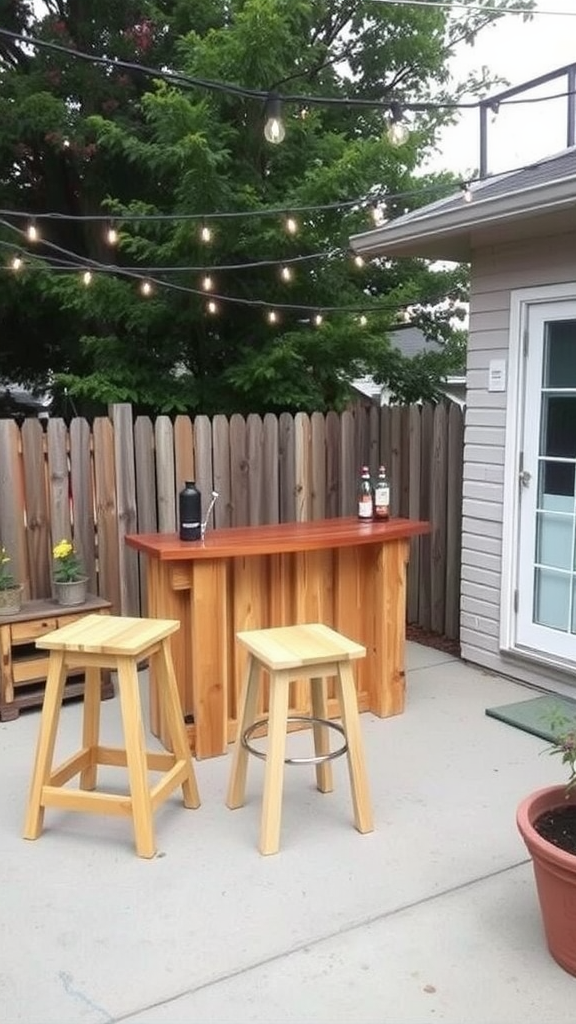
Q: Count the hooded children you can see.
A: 0